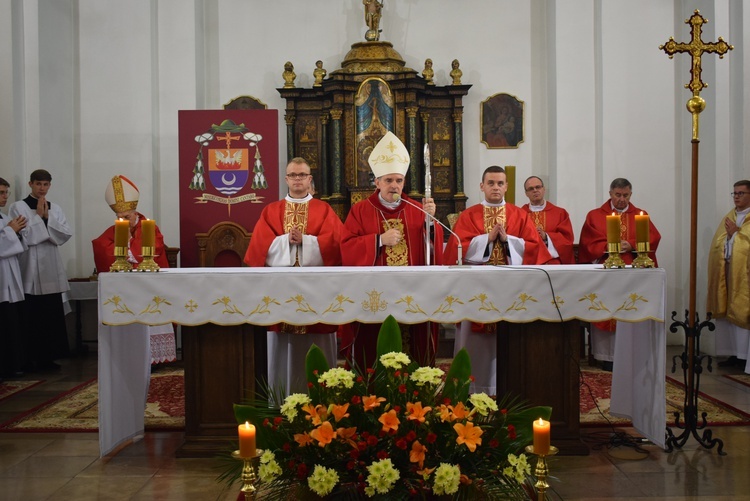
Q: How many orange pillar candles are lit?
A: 6